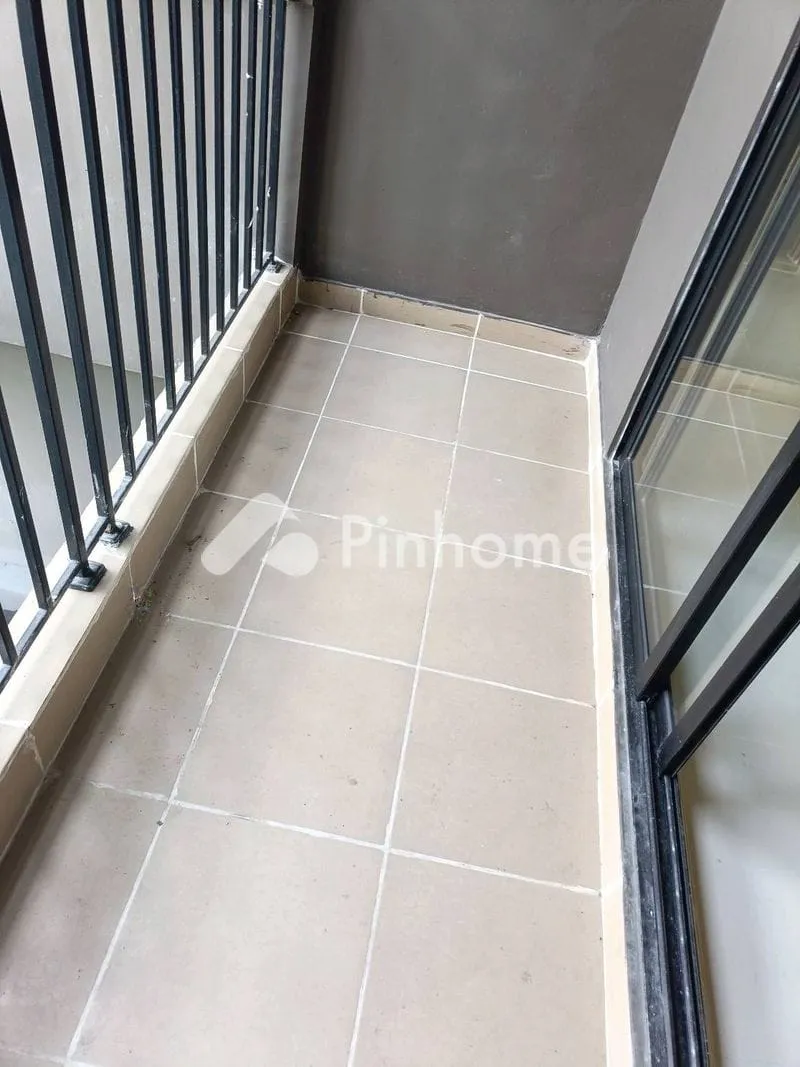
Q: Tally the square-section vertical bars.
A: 14